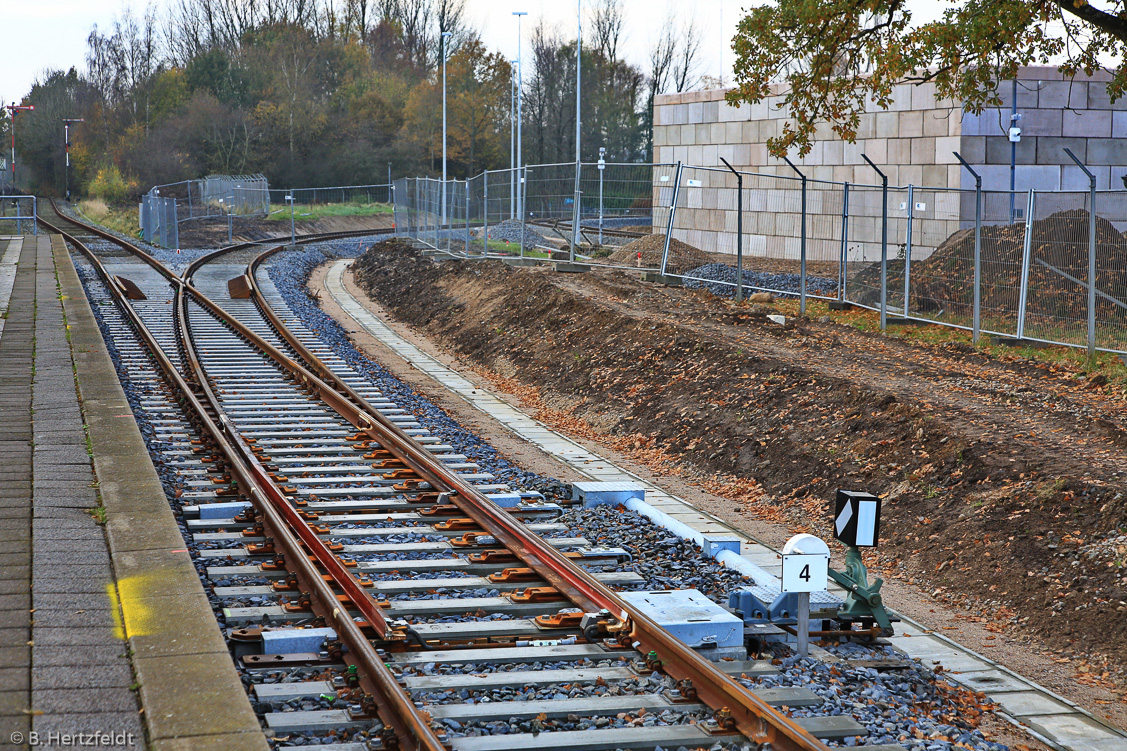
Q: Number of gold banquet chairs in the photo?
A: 0